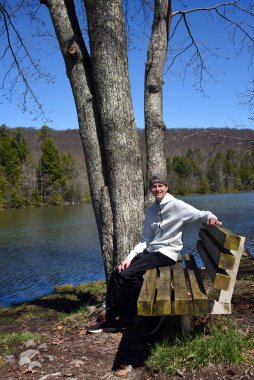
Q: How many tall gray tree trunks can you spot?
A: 3